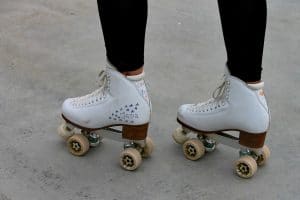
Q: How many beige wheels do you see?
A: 8